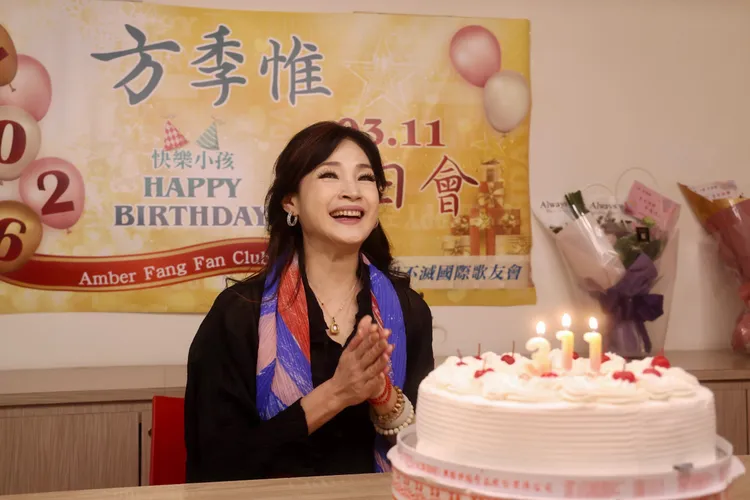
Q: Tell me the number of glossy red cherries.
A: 10